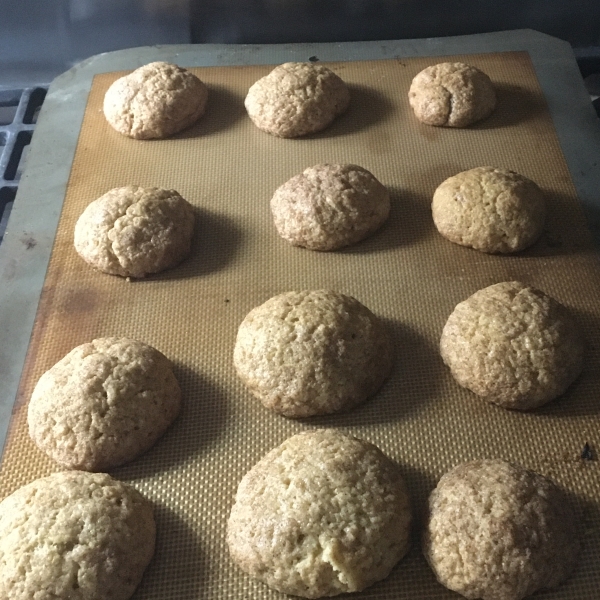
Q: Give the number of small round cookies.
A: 12